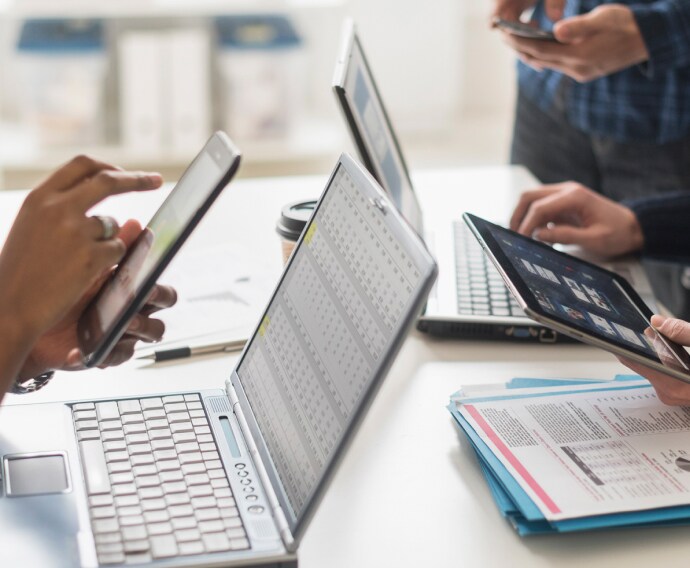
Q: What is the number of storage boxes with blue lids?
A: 2